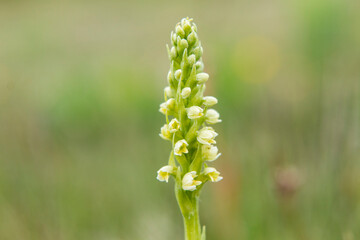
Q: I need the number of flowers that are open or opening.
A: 11